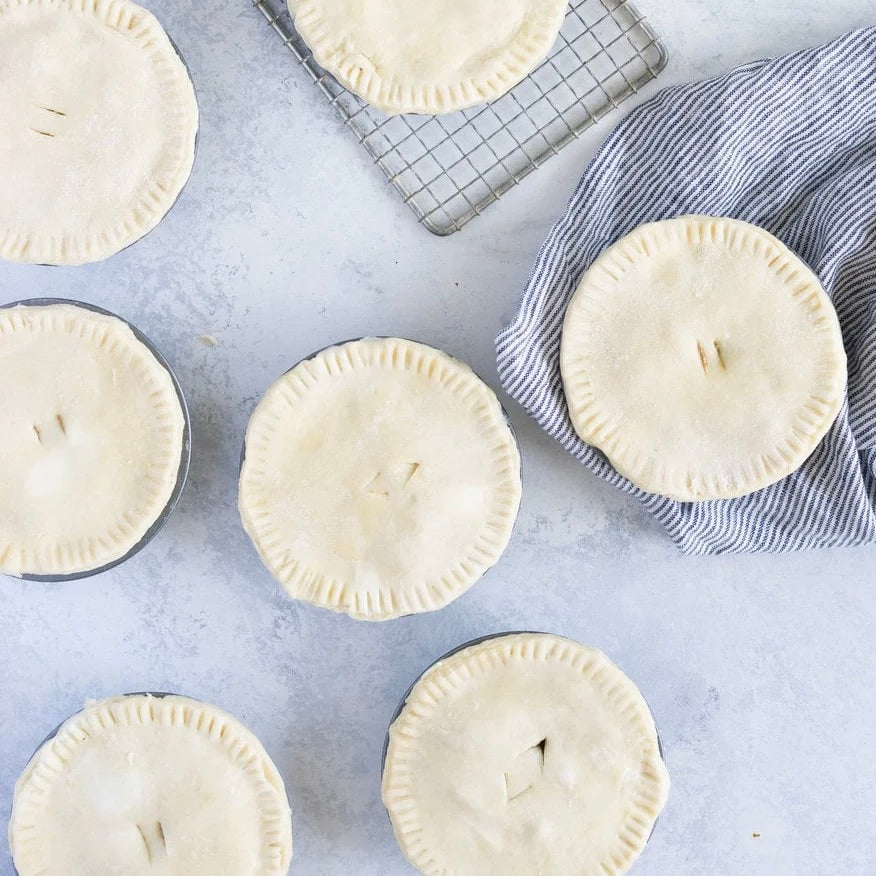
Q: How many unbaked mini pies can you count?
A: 7